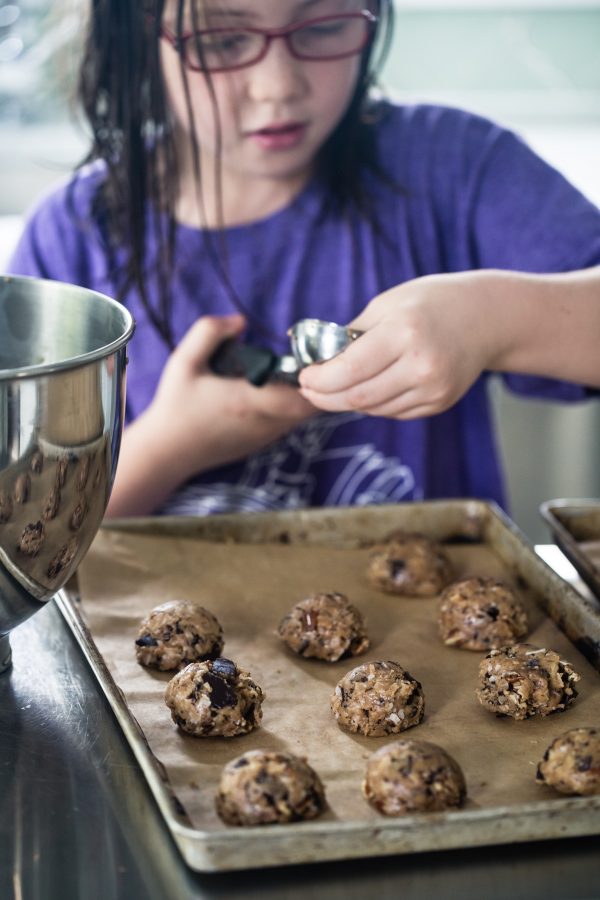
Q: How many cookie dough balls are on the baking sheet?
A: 10